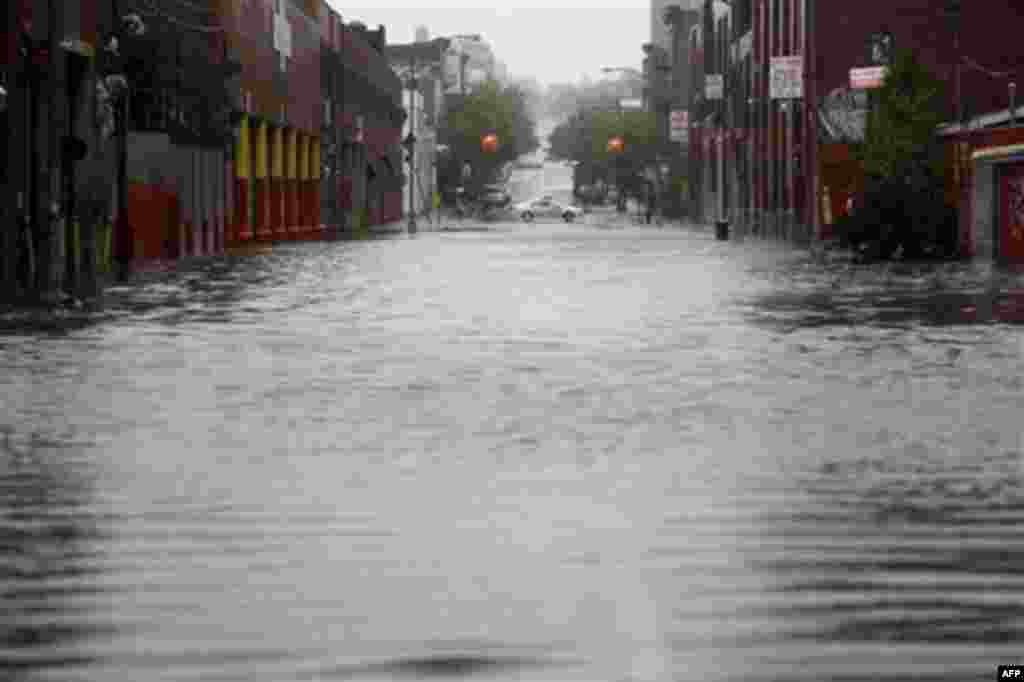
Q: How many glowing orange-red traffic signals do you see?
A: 2